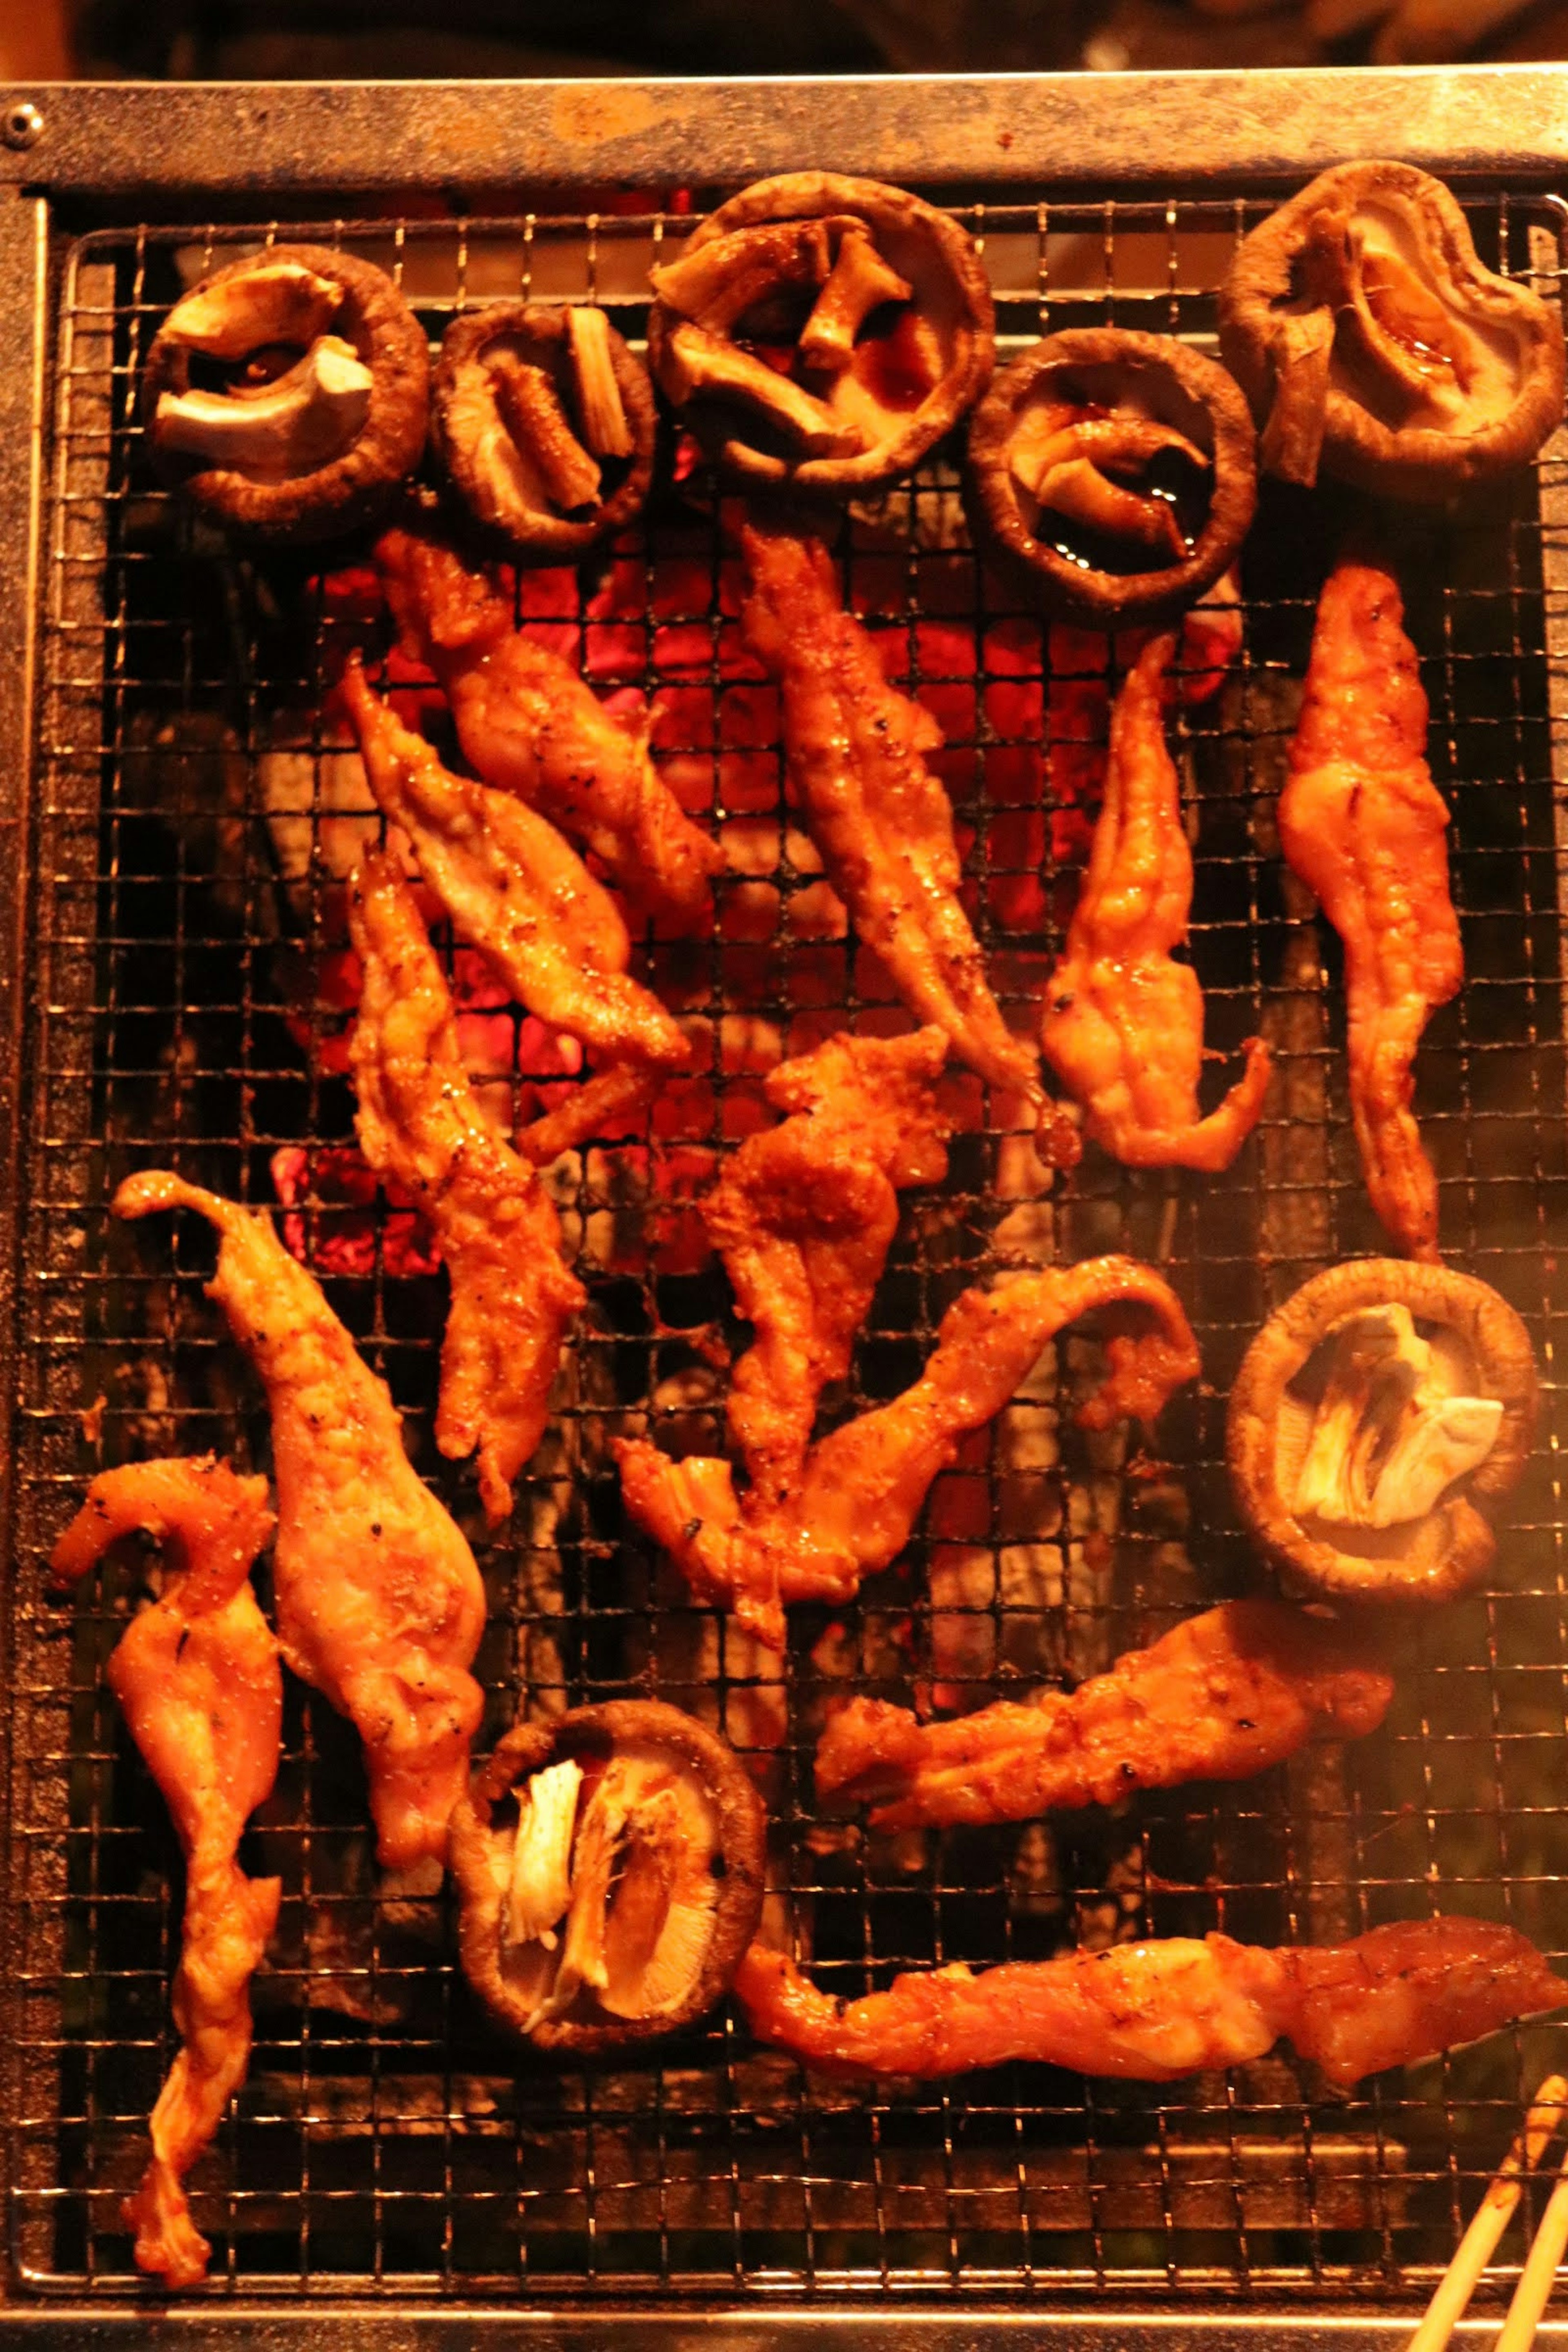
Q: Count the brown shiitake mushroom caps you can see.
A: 7